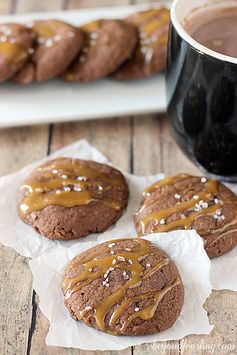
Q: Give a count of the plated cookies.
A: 4